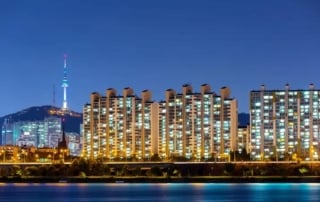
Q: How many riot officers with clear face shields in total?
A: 0